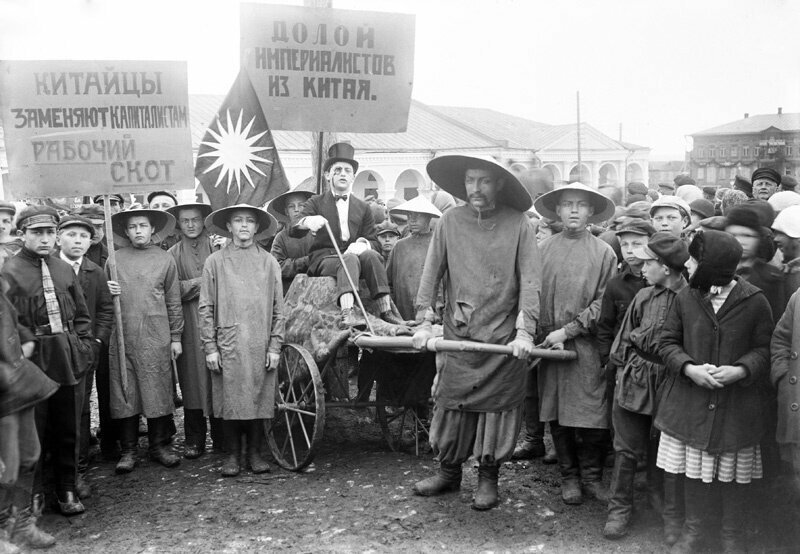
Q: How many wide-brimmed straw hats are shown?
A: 7